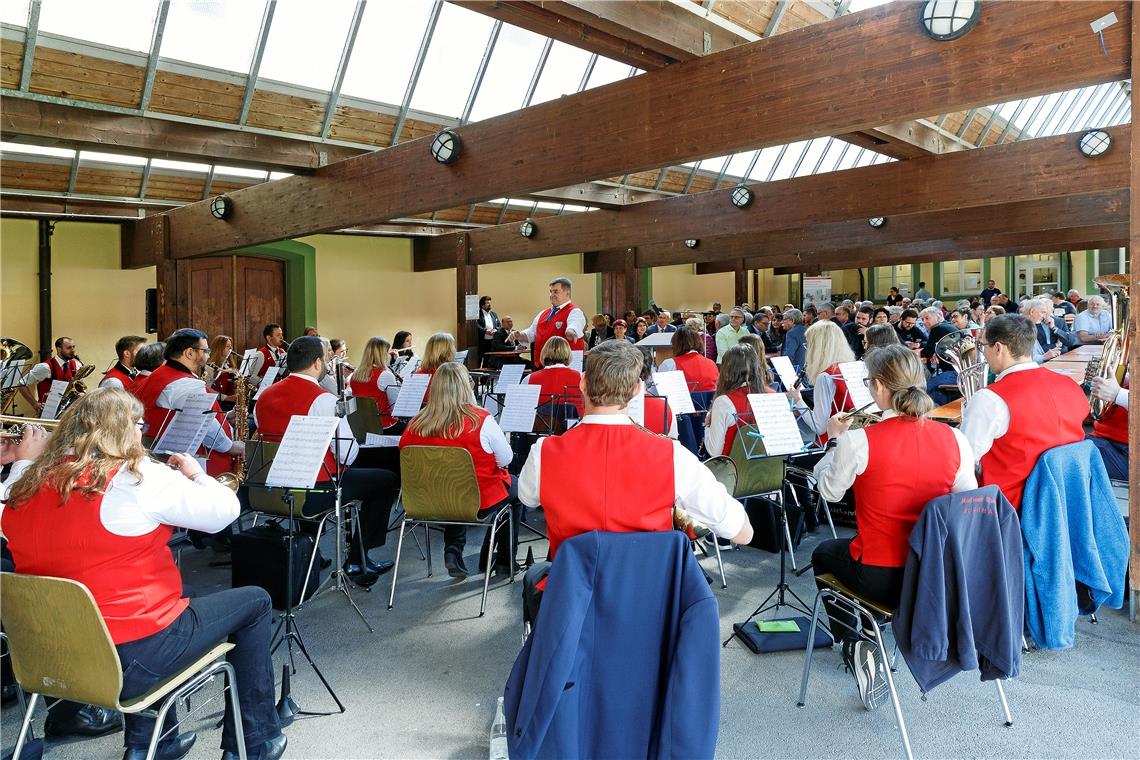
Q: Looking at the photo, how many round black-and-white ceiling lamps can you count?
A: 8